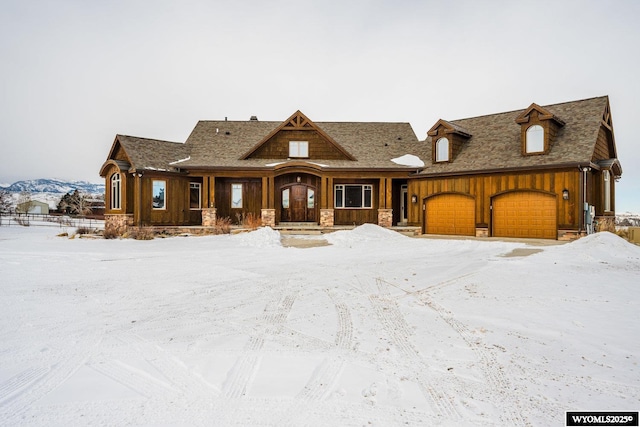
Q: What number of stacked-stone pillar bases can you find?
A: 4